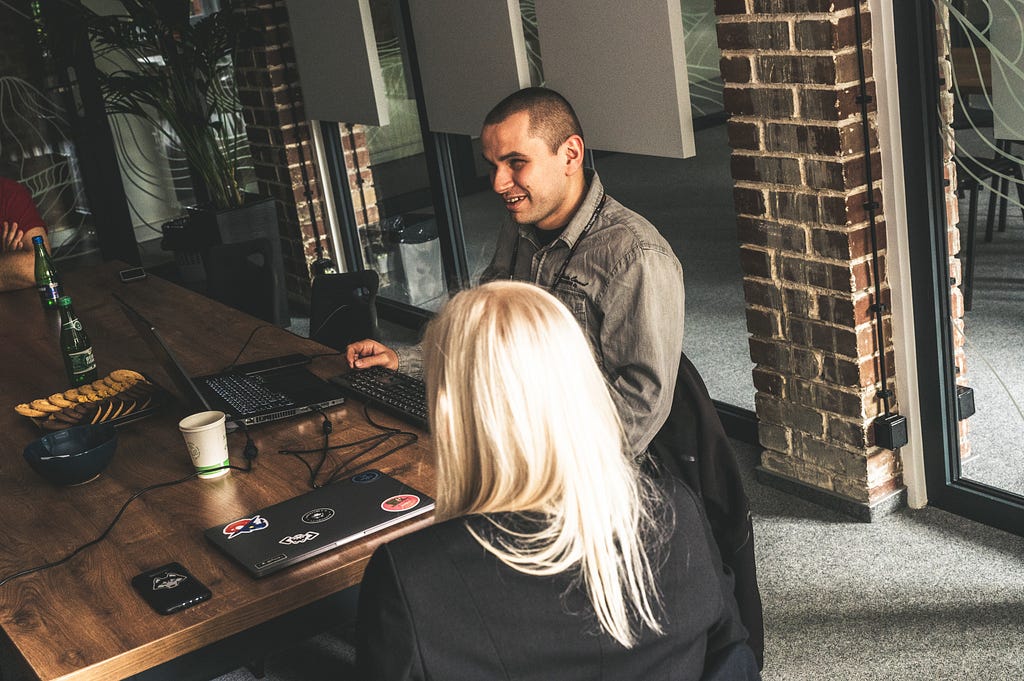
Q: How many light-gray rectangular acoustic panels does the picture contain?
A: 3